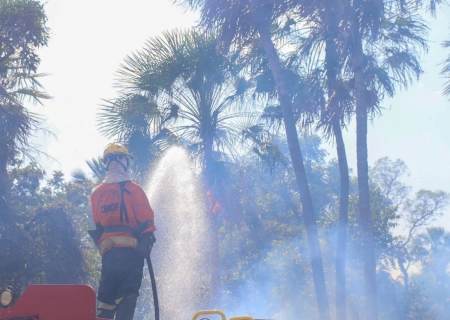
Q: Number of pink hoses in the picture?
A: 0